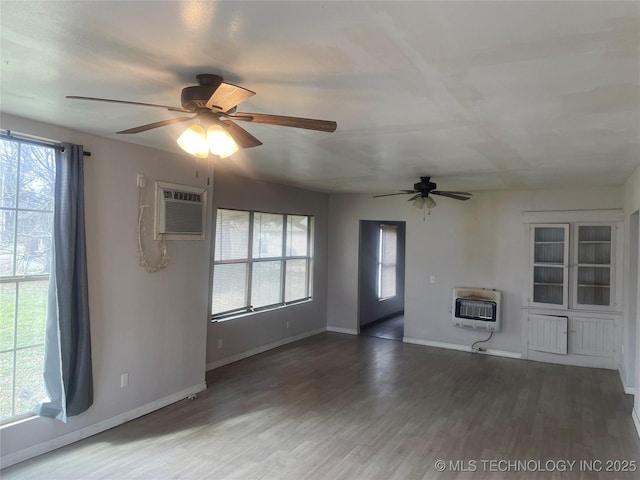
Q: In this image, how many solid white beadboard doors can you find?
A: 2